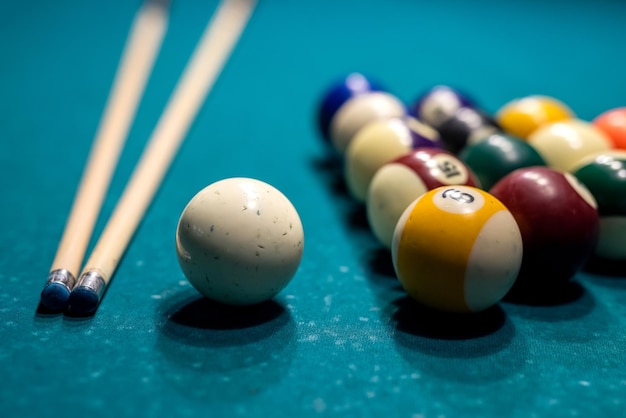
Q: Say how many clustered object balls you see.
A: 13